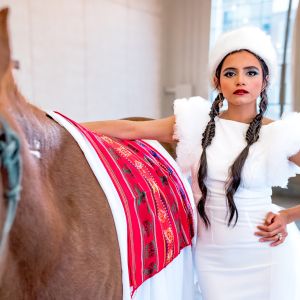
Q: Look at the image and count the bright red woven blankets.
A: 1